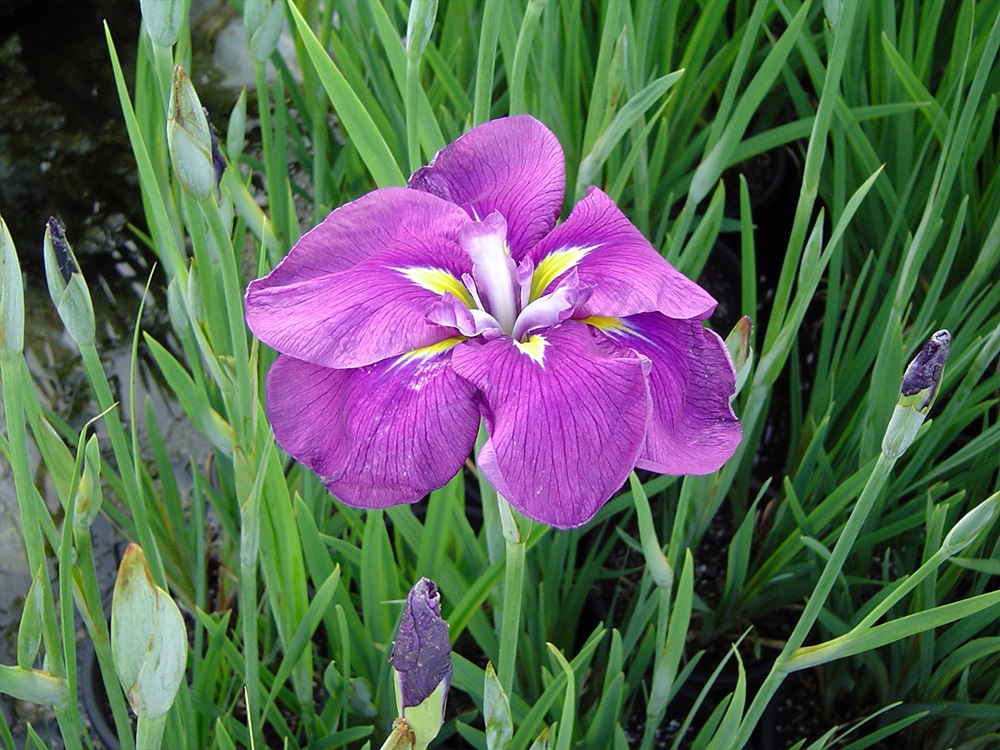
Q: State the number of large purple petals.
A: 6